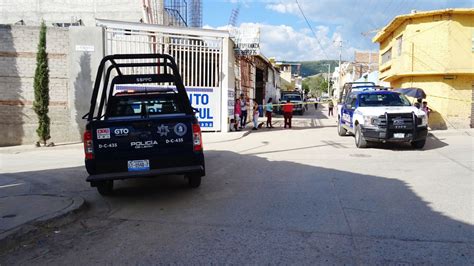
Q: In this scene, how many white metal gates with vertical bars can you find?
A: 1